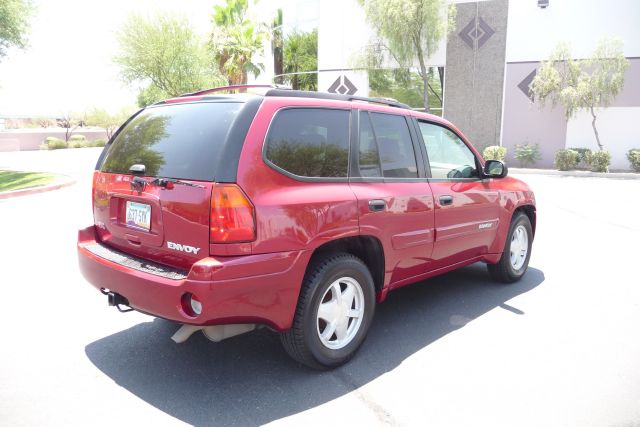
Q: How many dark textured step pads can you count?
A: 1